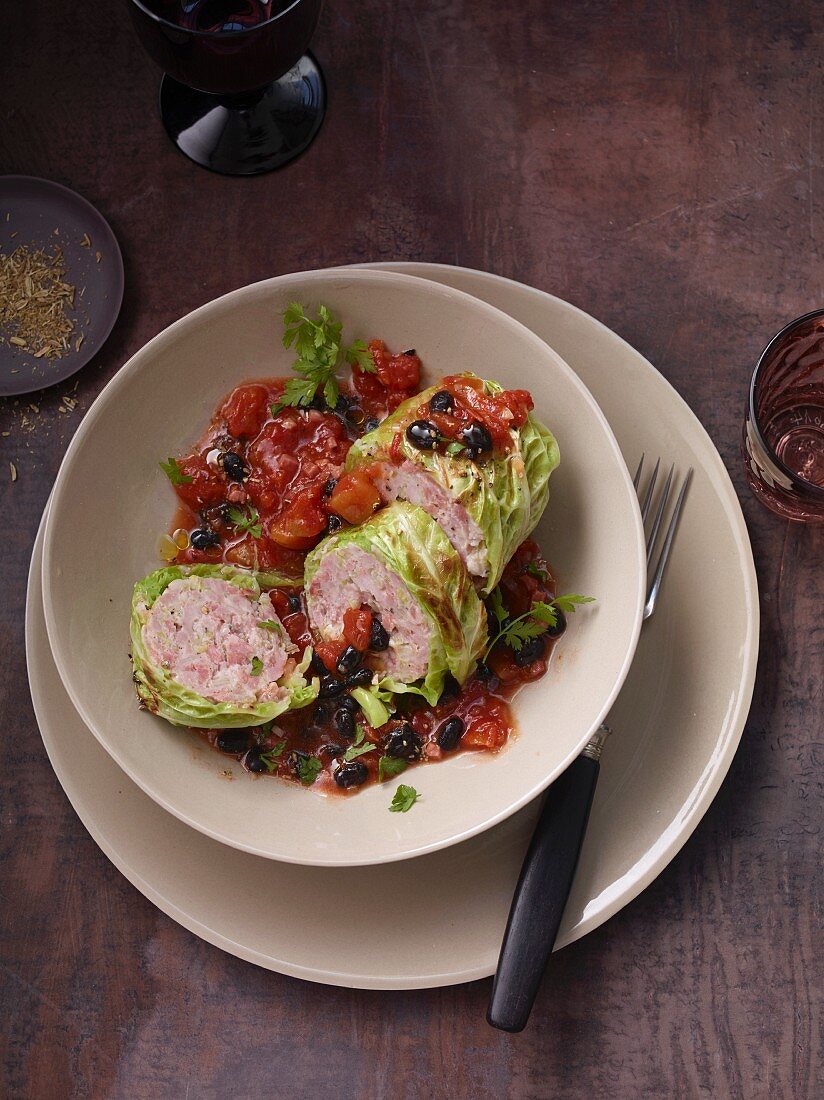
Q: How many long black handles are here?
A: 1